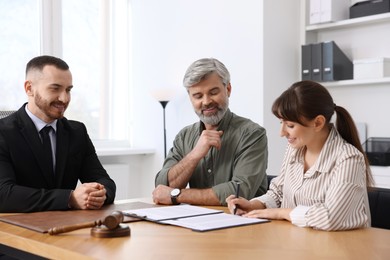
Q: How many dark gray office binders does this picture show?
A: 3